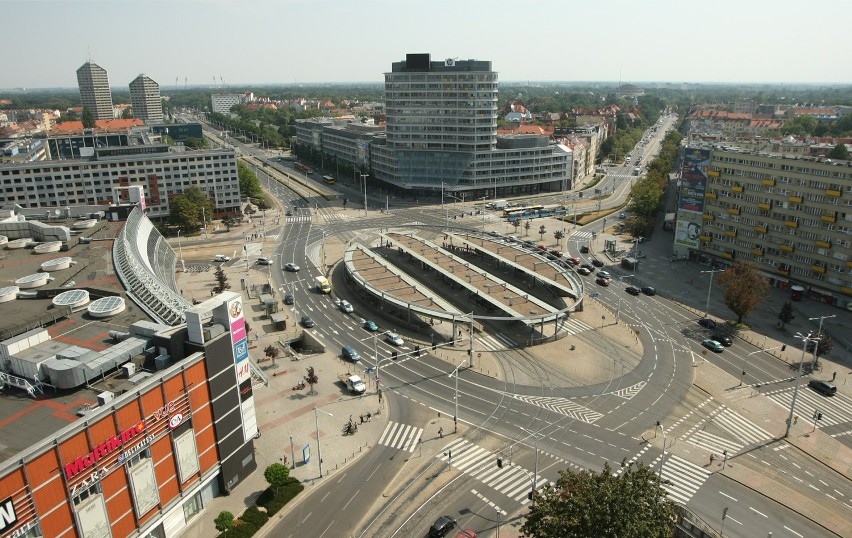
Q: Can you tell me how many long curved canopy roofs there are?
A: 3